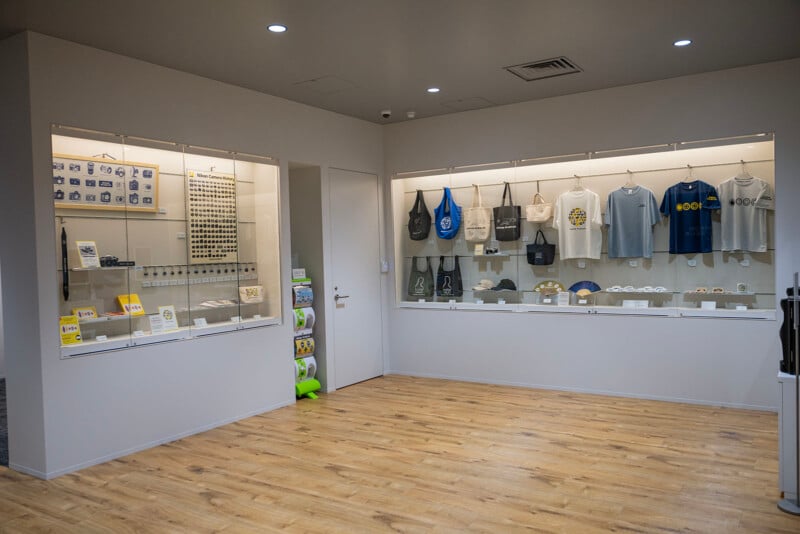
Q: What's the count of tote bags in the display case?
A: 8